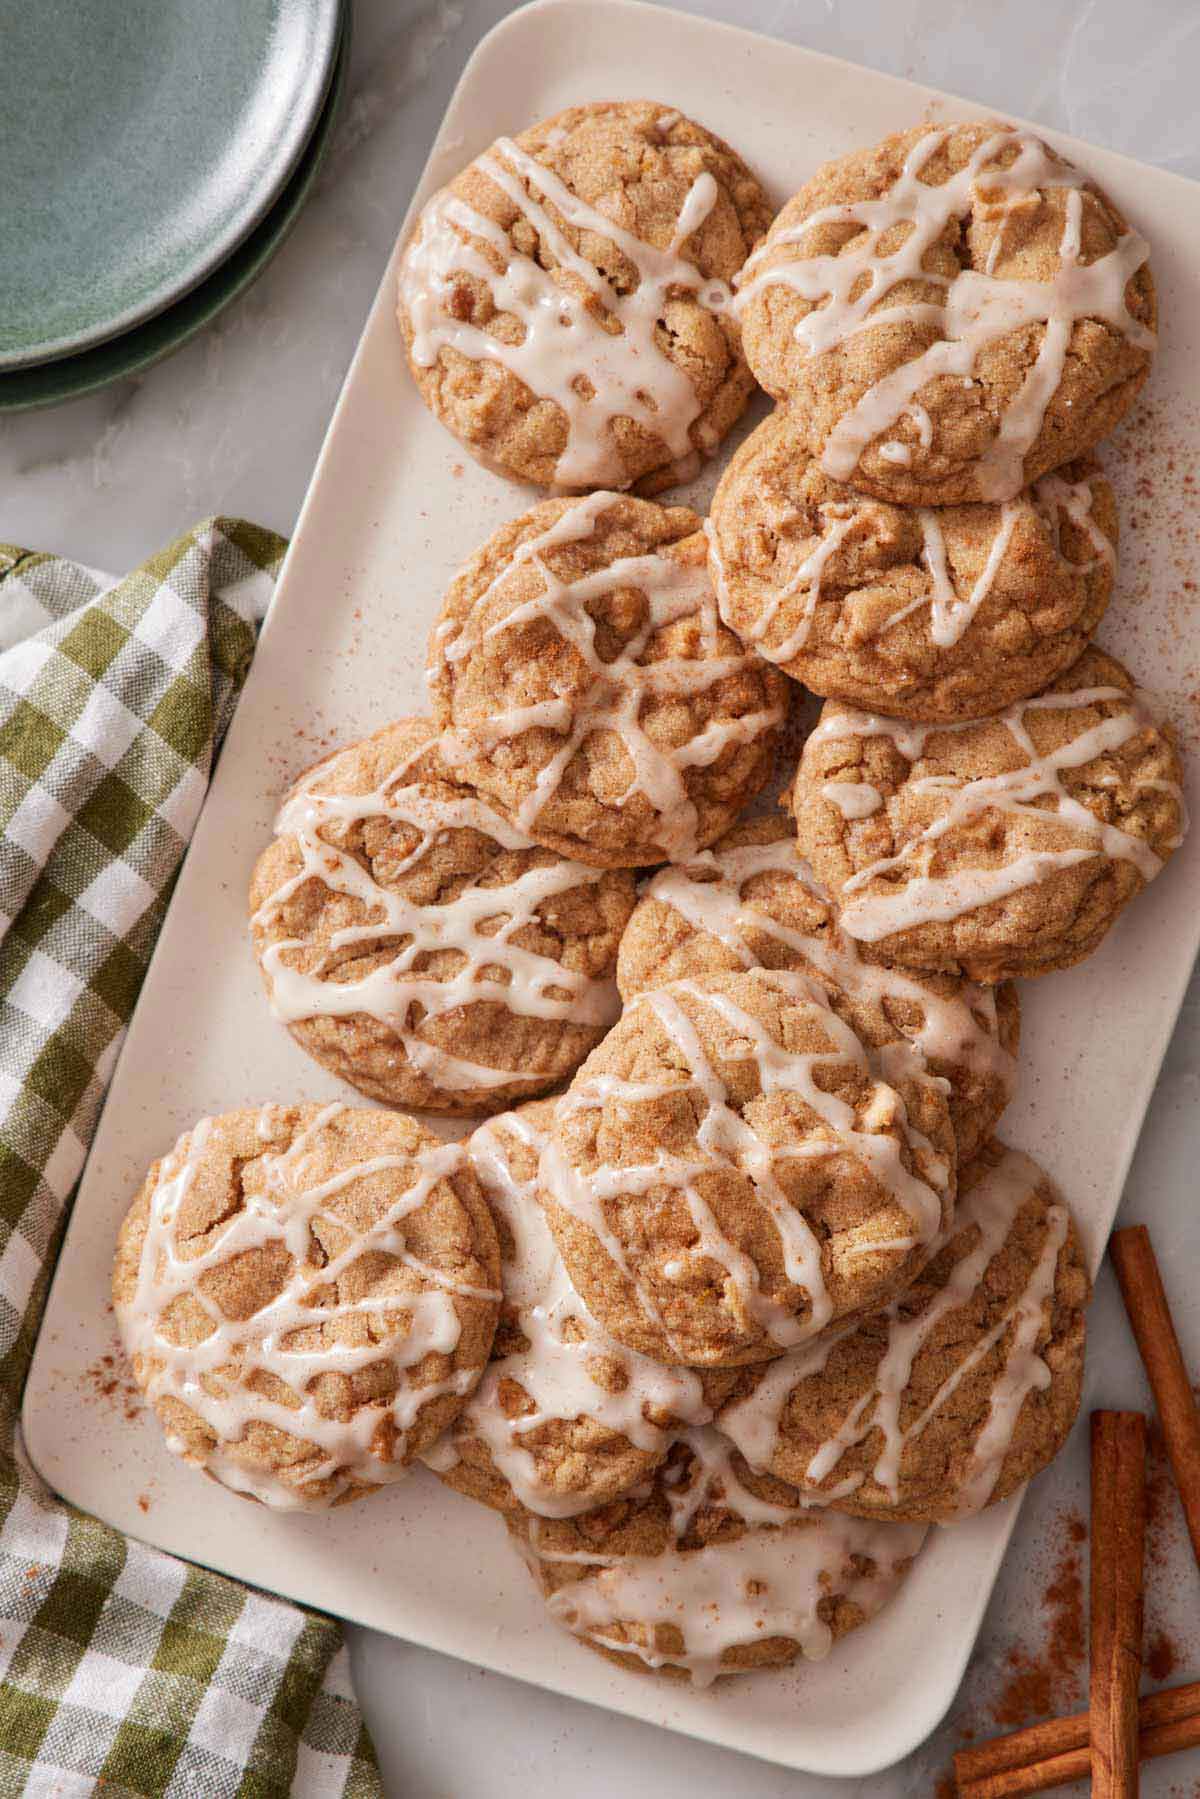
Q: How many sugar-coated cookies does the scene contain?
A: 12